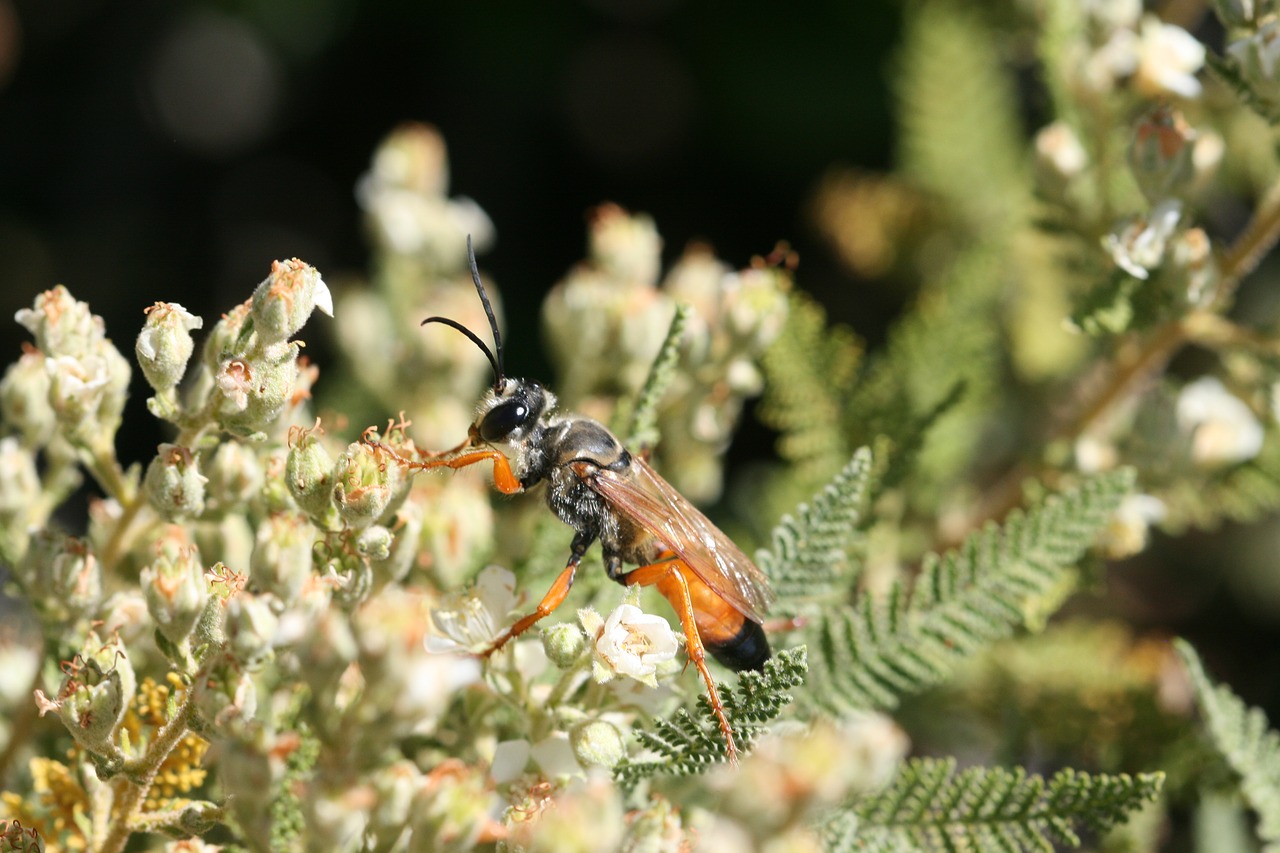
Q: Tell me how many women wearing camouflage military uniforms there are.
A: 0